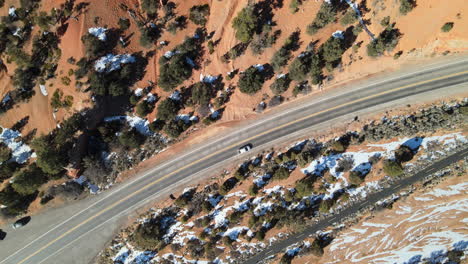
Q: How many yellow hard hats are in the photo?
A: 0